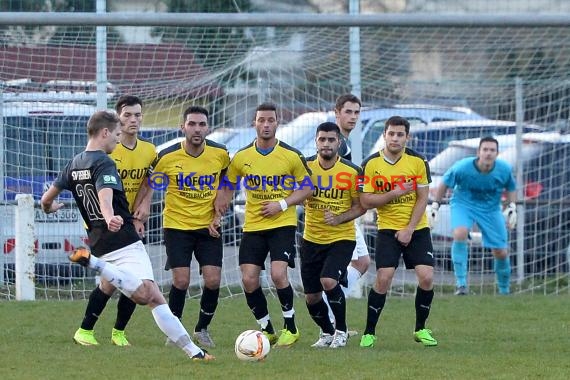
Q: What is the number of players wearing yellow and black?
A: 5